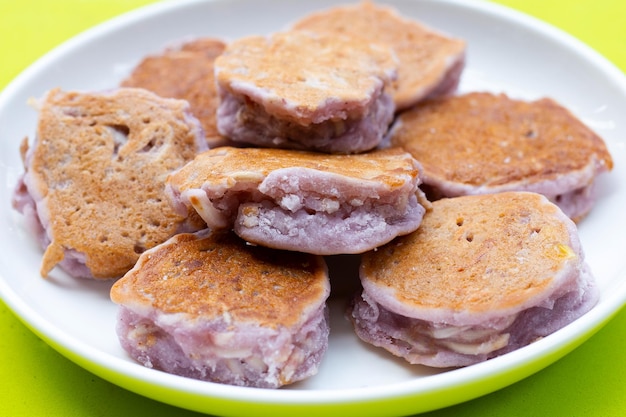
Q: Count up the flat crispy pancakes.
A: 8